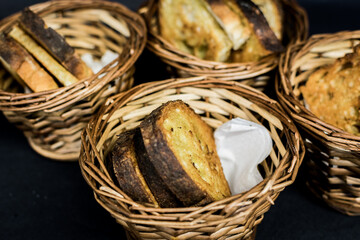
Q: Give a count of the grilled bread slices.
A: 11